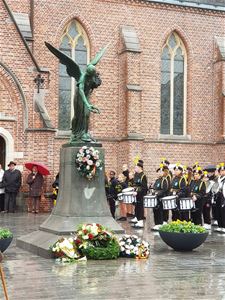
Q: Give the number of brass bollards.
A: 0